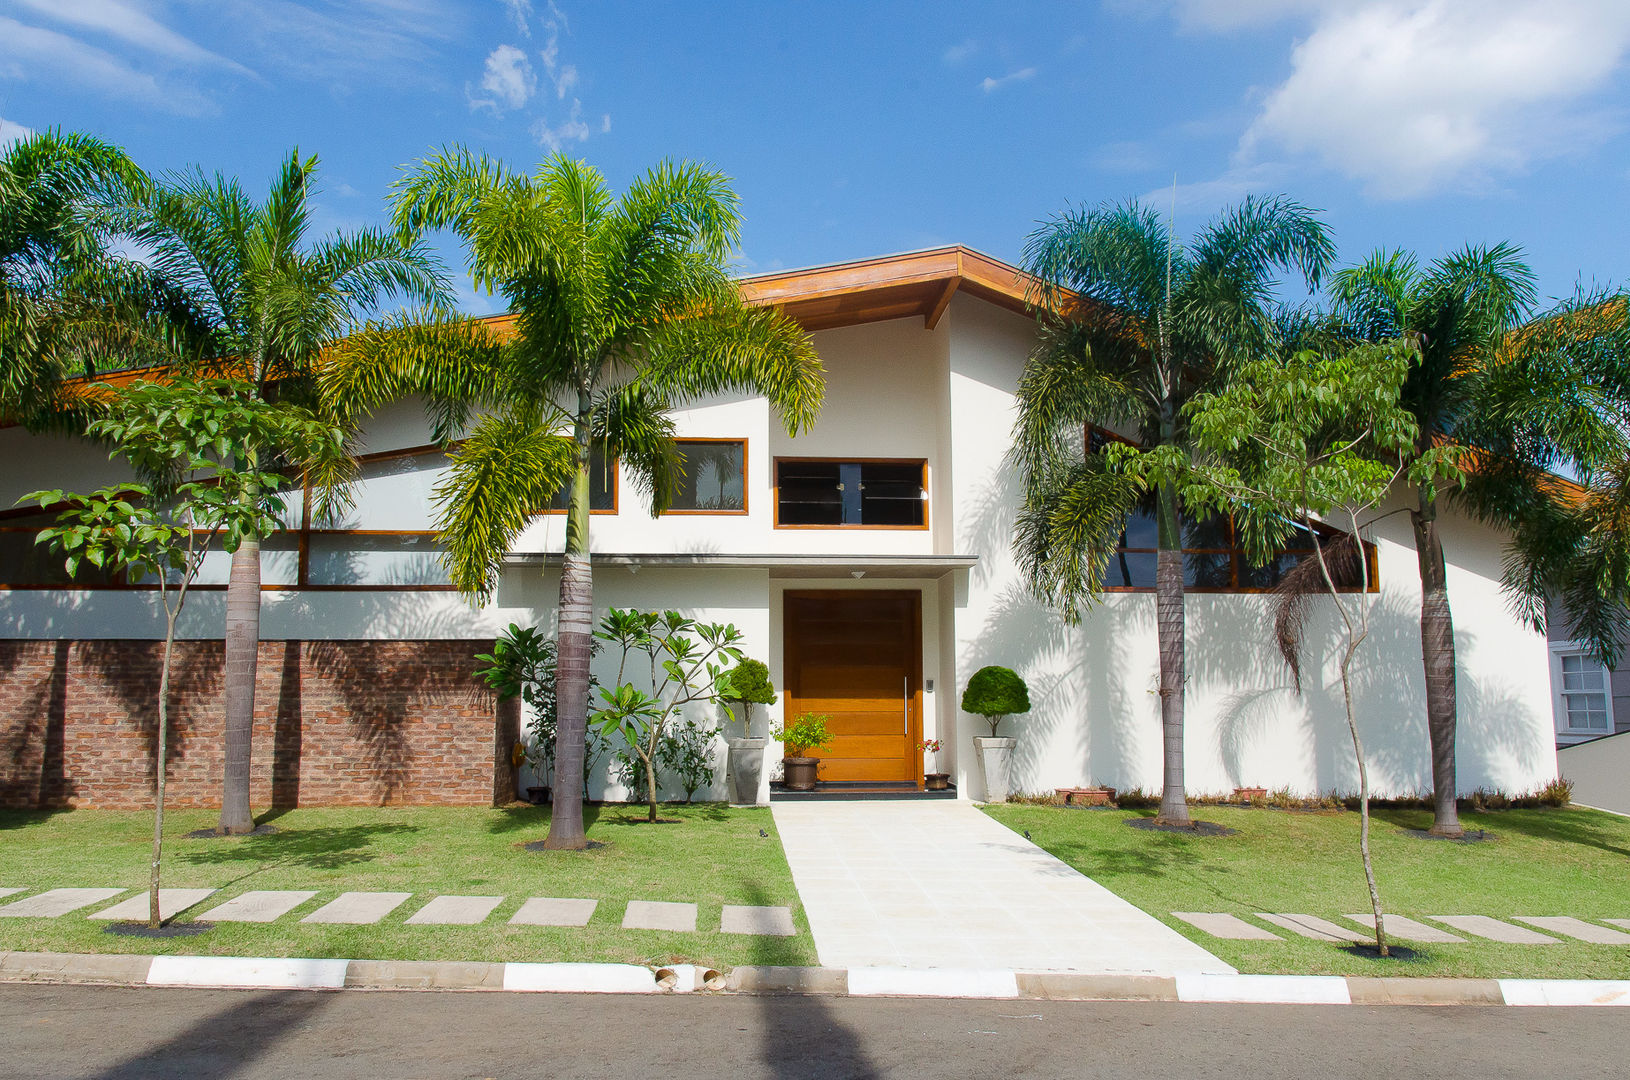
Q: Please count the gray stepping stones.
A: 15